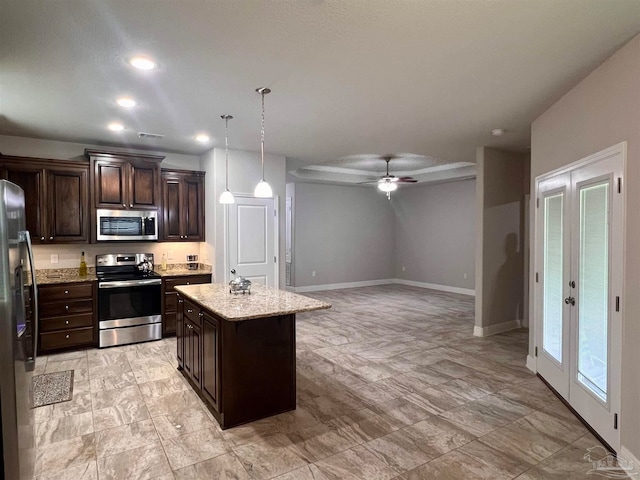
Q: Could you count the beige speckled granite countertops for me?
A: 3